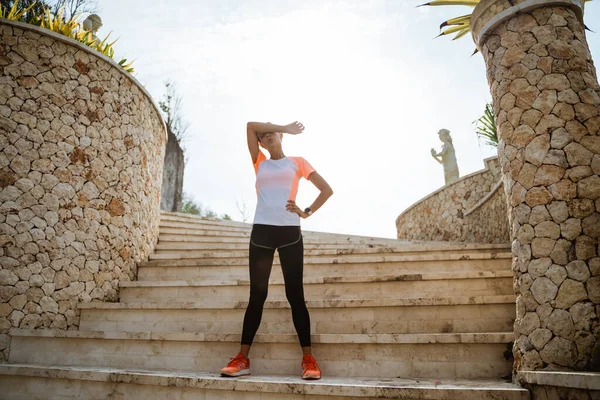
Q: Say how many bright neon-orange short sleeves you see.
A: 2